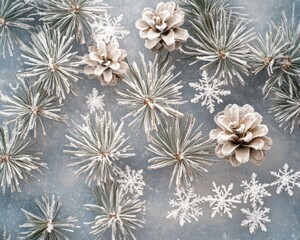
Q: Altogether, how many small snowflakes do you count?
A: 9